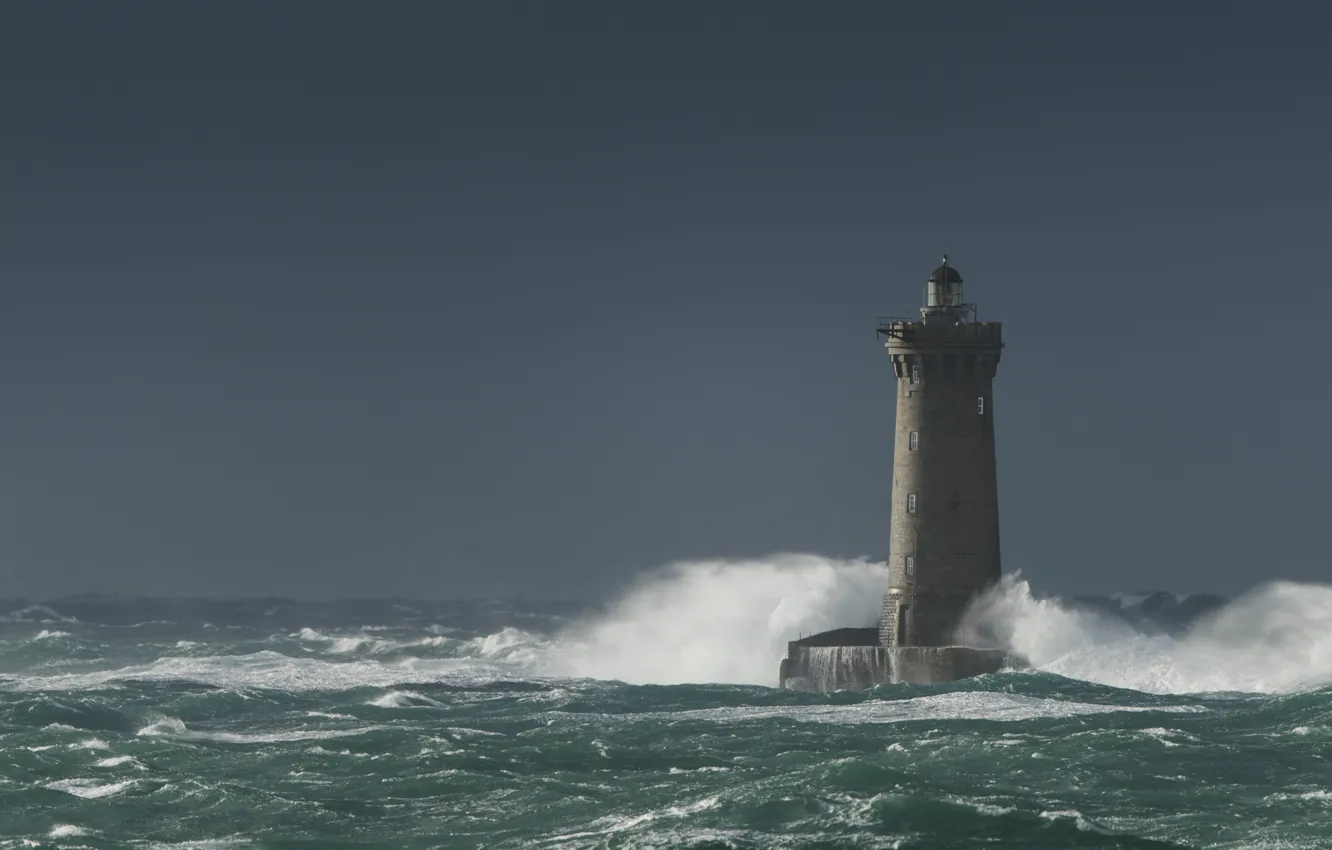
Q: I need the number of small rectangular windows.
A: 5